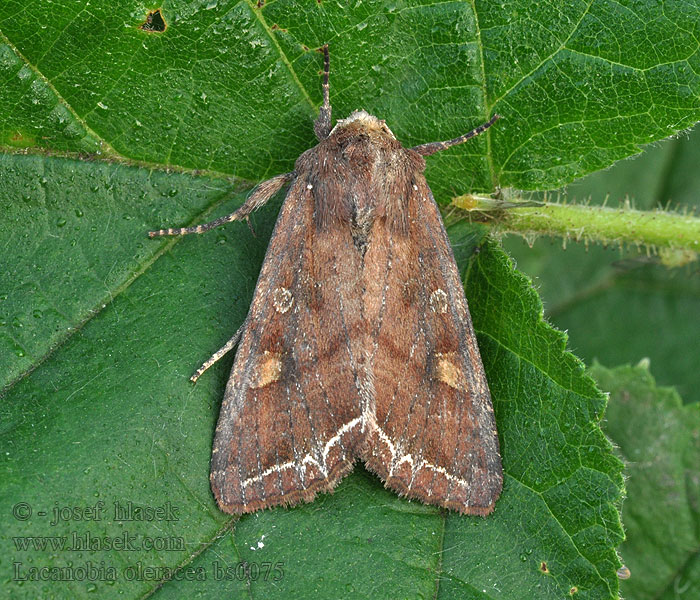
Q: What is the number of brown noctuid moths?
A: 1